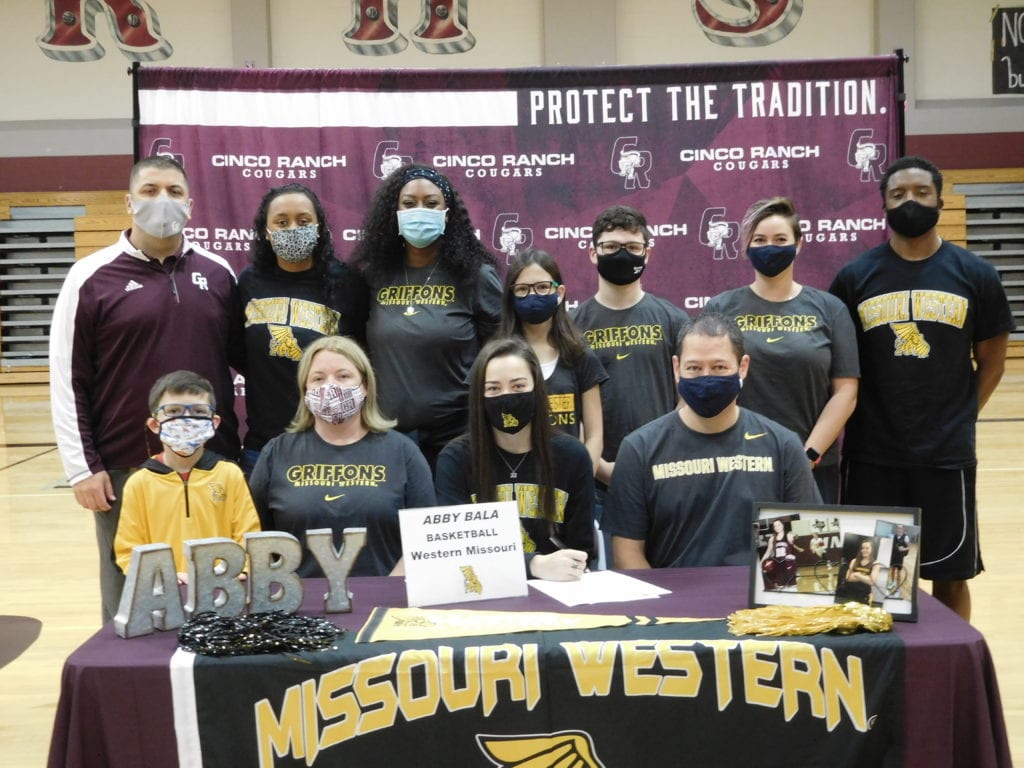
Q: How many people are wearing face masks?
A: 11